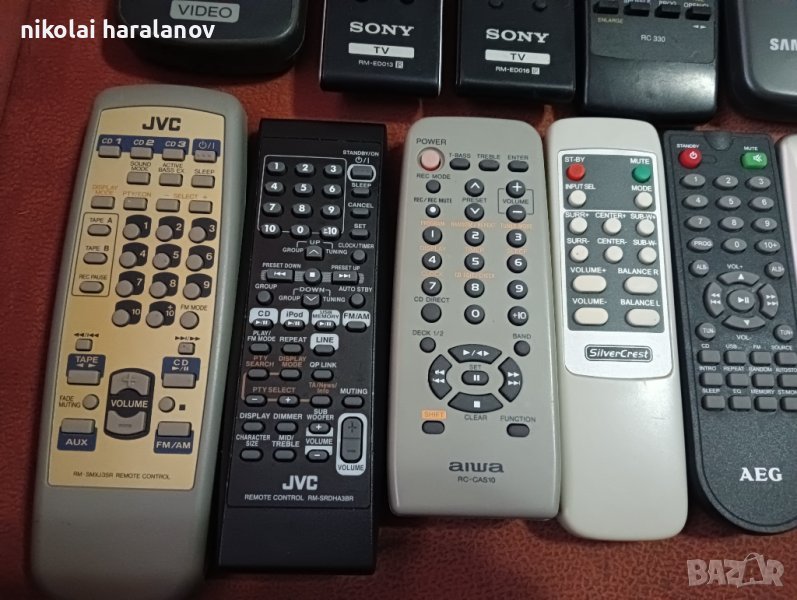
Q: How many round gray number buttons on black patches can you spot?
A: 11